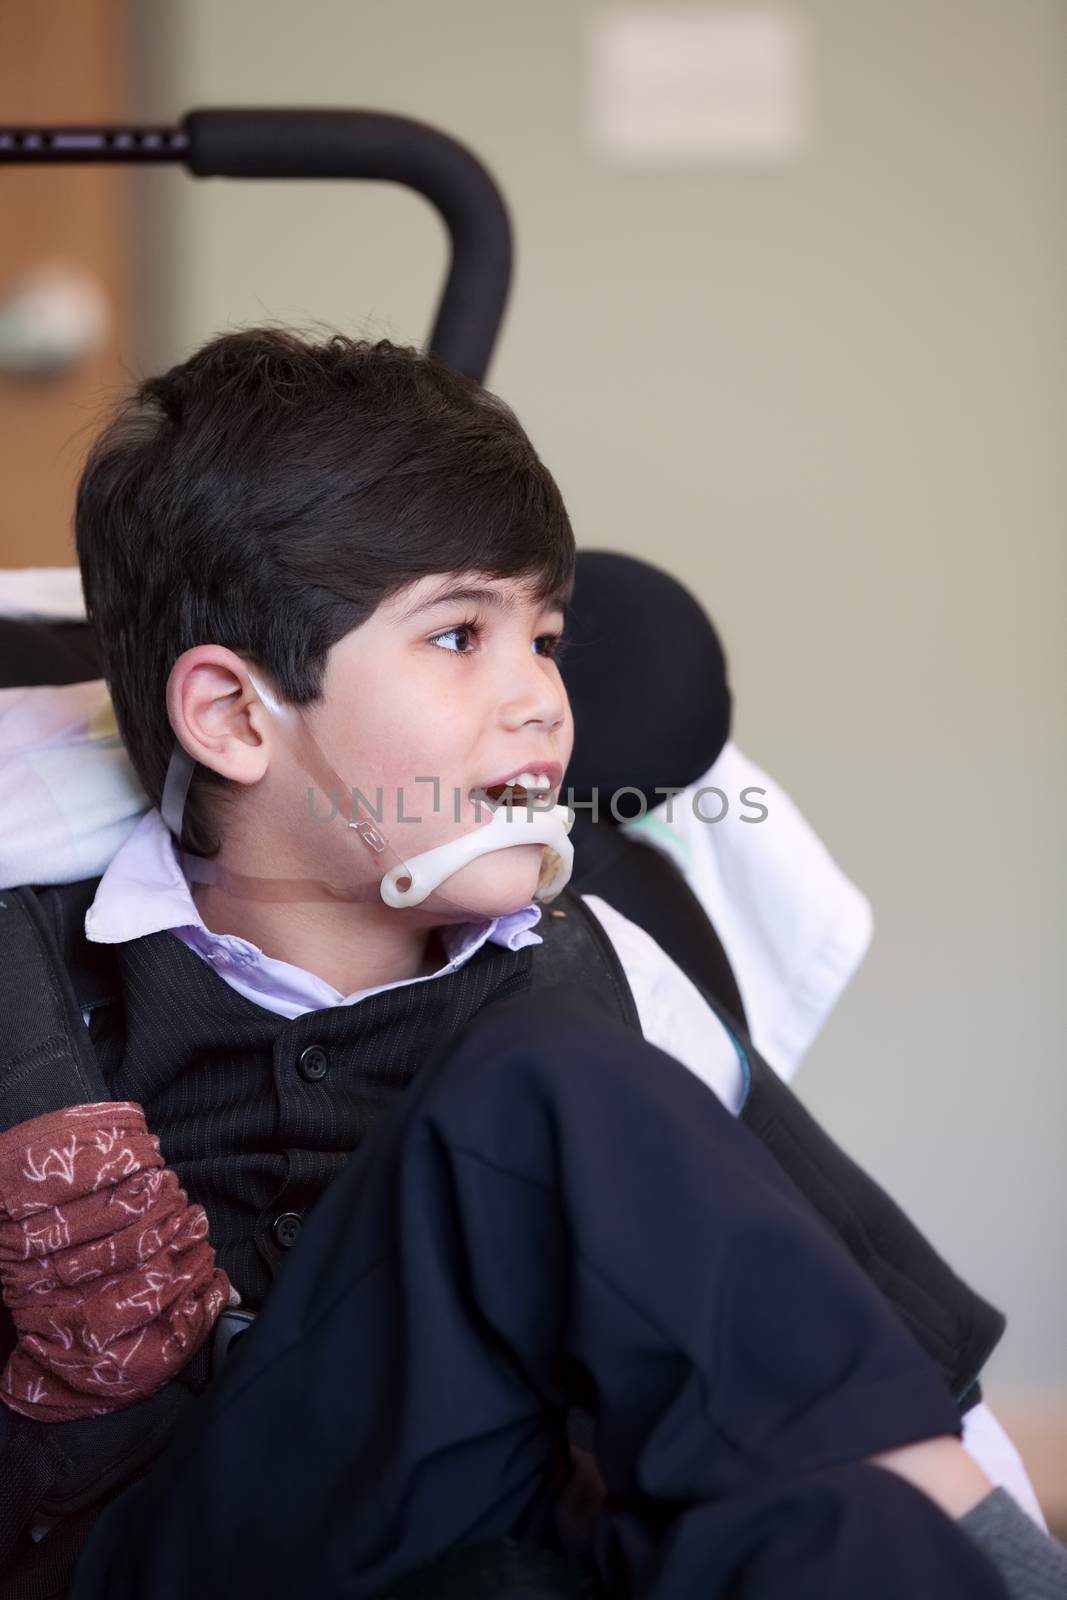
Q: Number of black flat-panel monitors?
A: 0